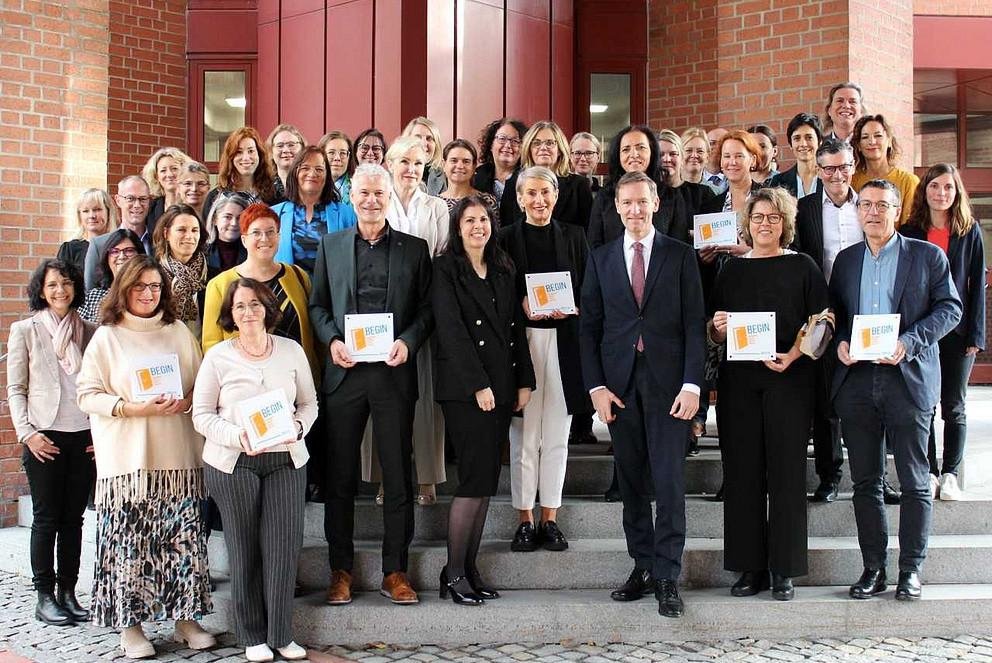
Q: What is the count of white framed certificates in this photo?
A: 7